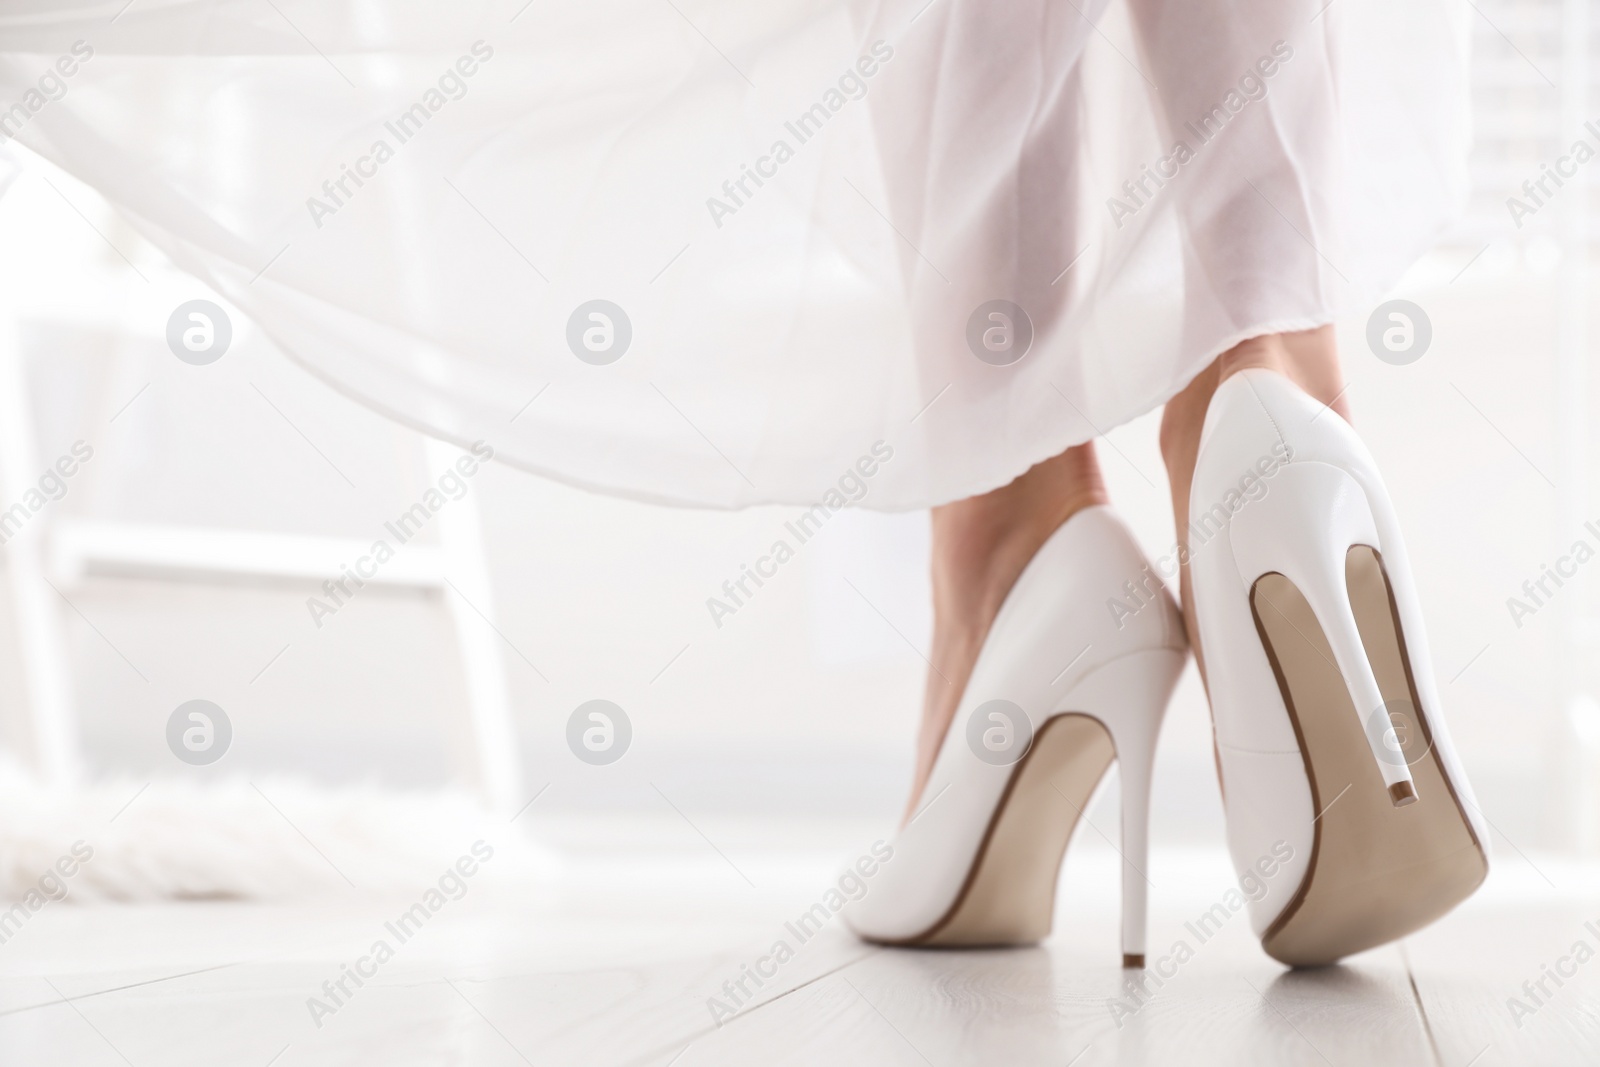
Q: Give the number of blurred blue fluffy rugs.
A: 0